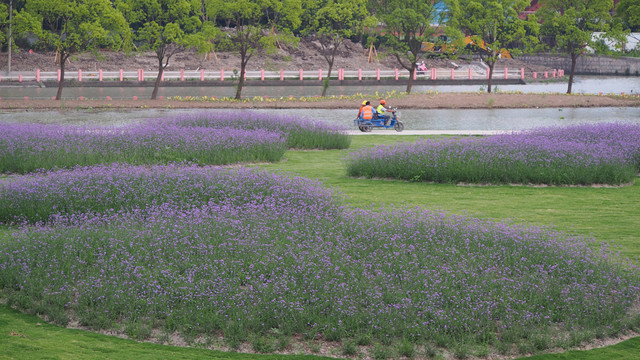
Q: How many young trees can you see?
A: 7